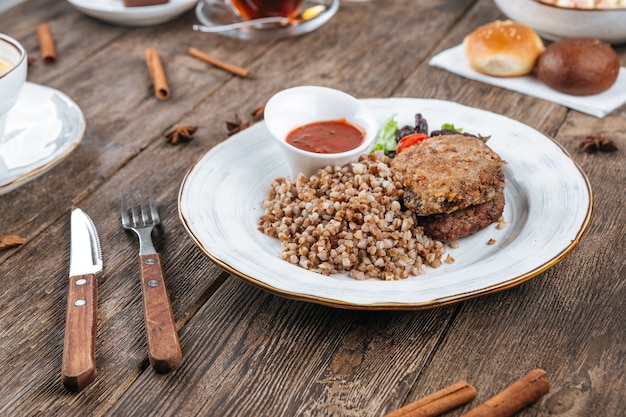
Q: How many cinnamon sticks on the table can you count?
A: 5